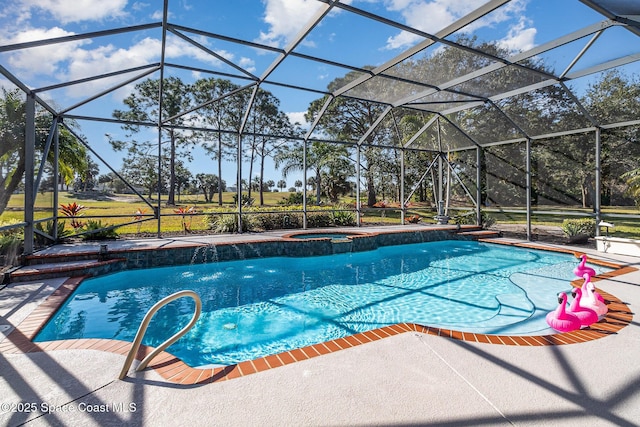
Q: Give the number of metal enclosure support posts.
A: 11